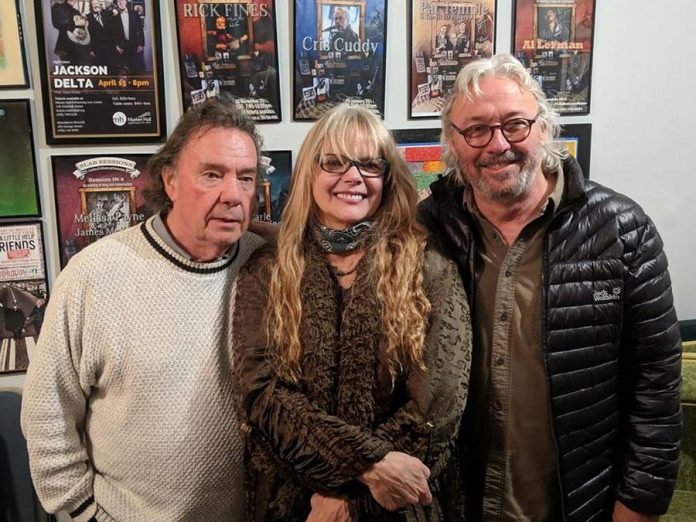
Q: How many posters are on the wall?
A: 11